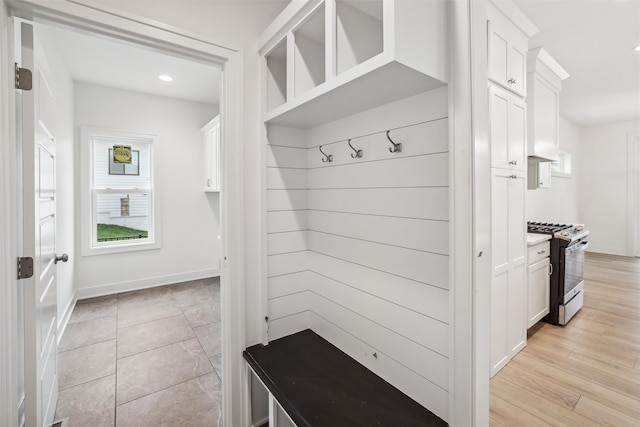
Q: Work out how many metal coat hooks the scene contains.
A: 3